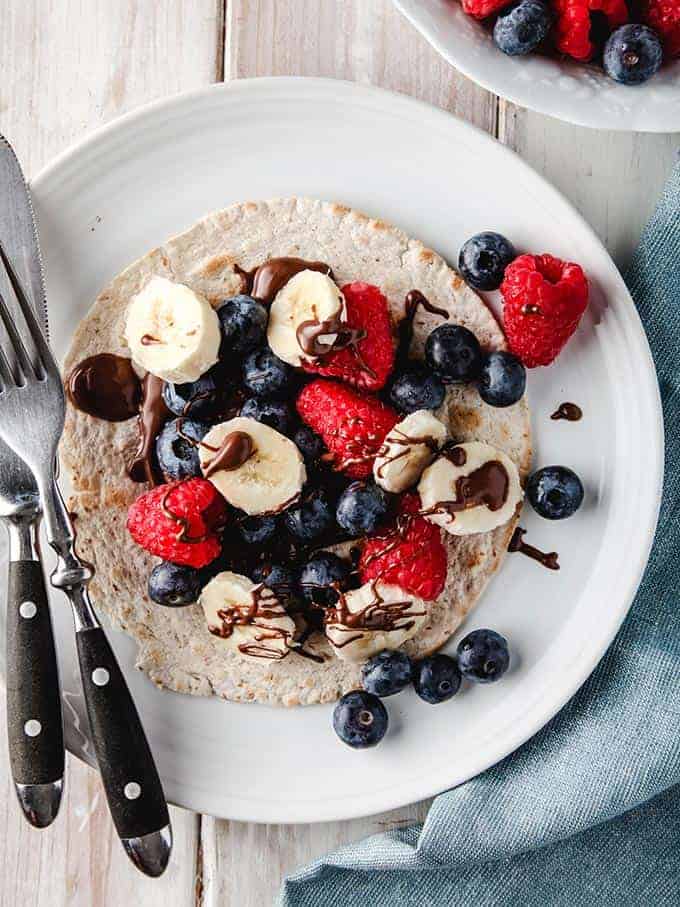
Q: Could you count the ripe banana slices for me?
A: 7